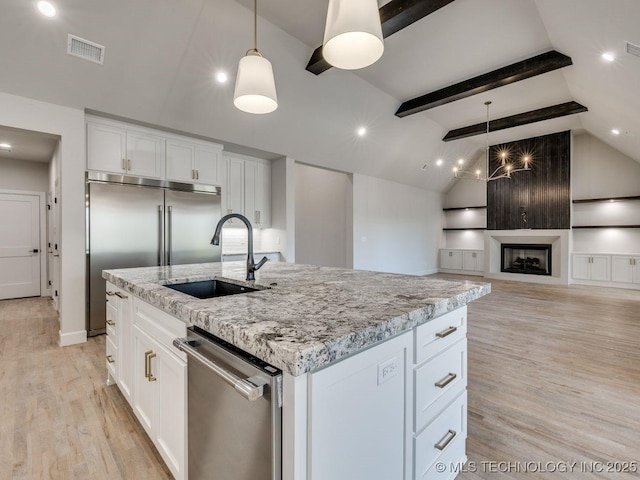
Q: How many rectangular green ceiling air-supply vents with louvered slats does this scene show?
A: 0